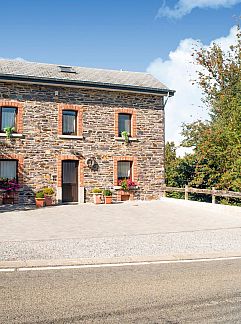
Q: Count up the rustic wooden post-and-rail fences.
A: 1